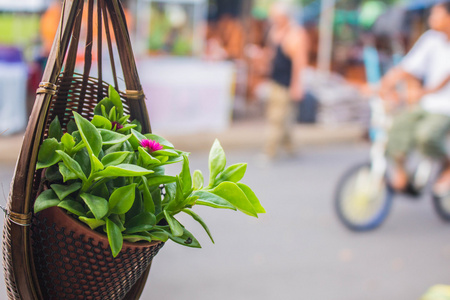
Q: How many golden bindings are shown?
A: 3